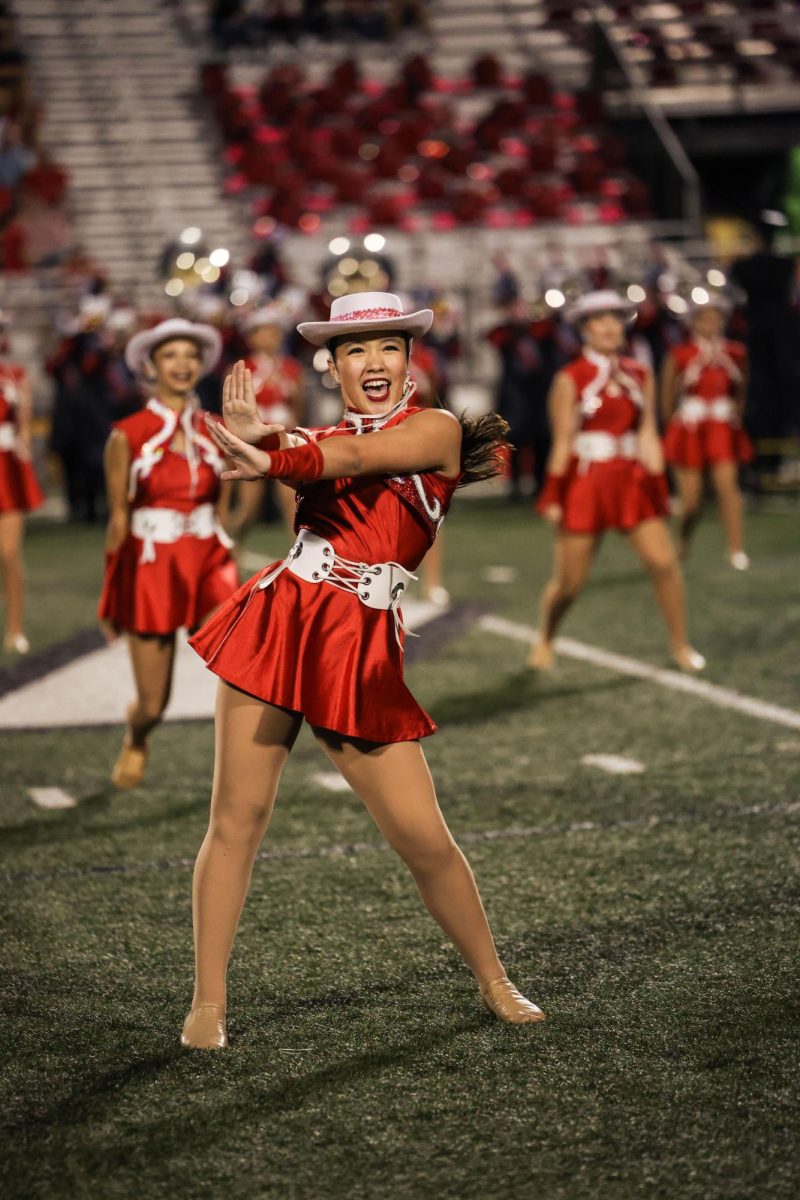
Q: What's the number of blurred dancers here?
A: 6